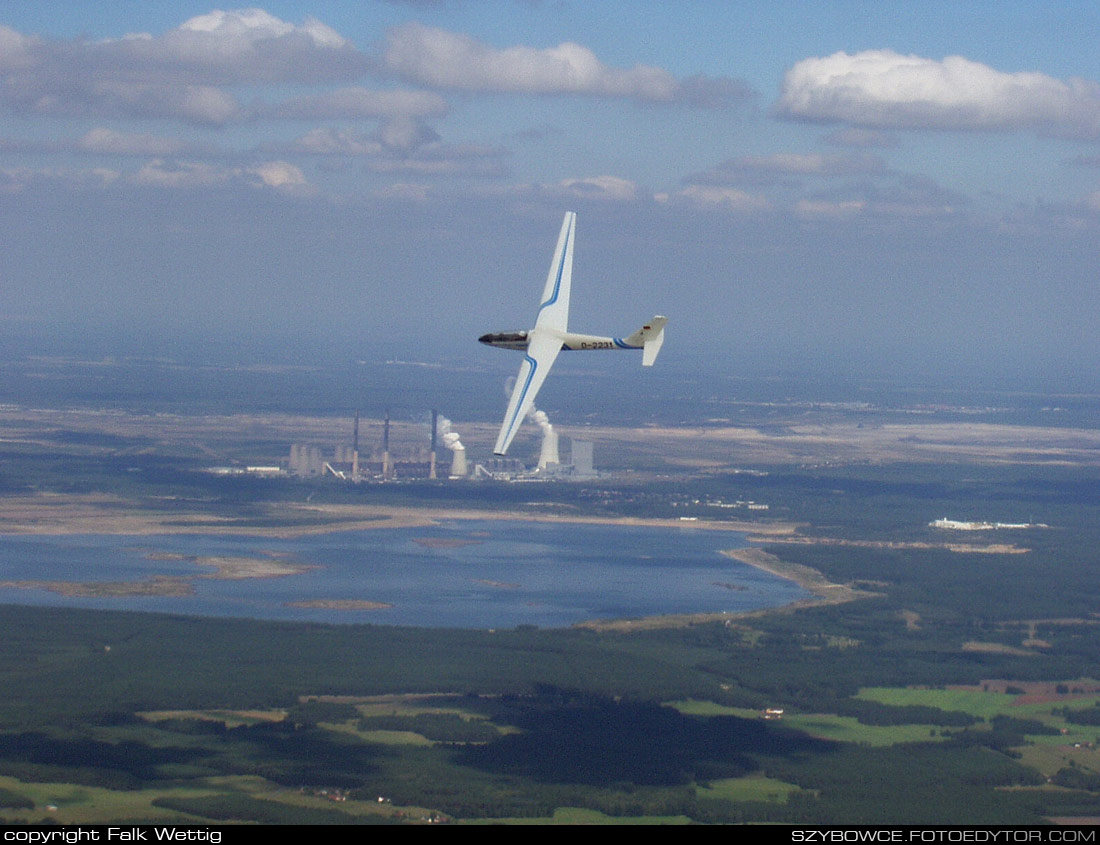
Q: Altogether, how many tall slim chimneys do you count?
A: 3